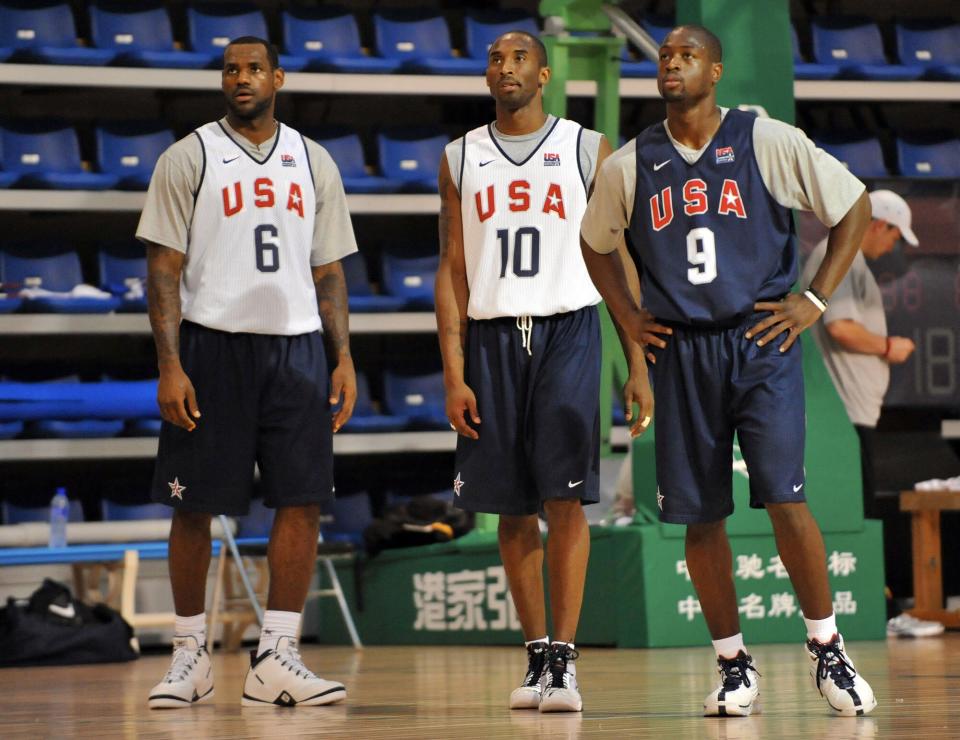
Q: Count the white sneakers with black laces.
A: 4